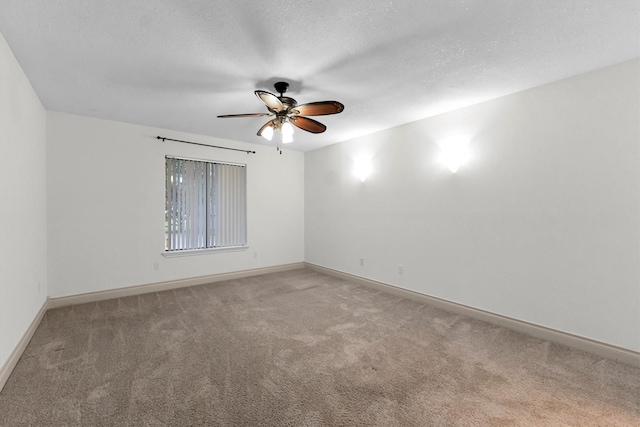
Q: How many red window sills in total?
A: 0